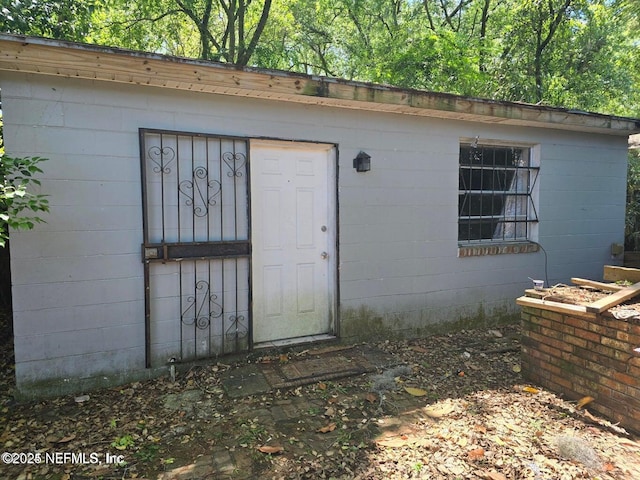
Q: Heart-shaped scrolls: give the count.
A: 3